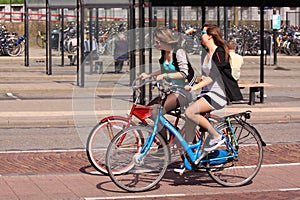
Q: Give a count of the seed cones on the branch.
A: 0